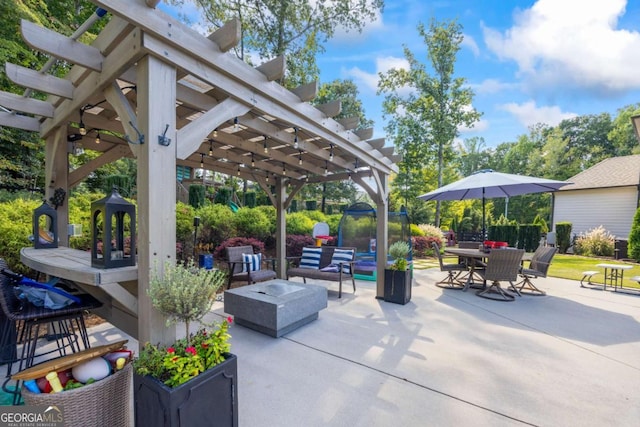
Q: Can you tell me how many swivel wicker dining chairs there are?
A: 4